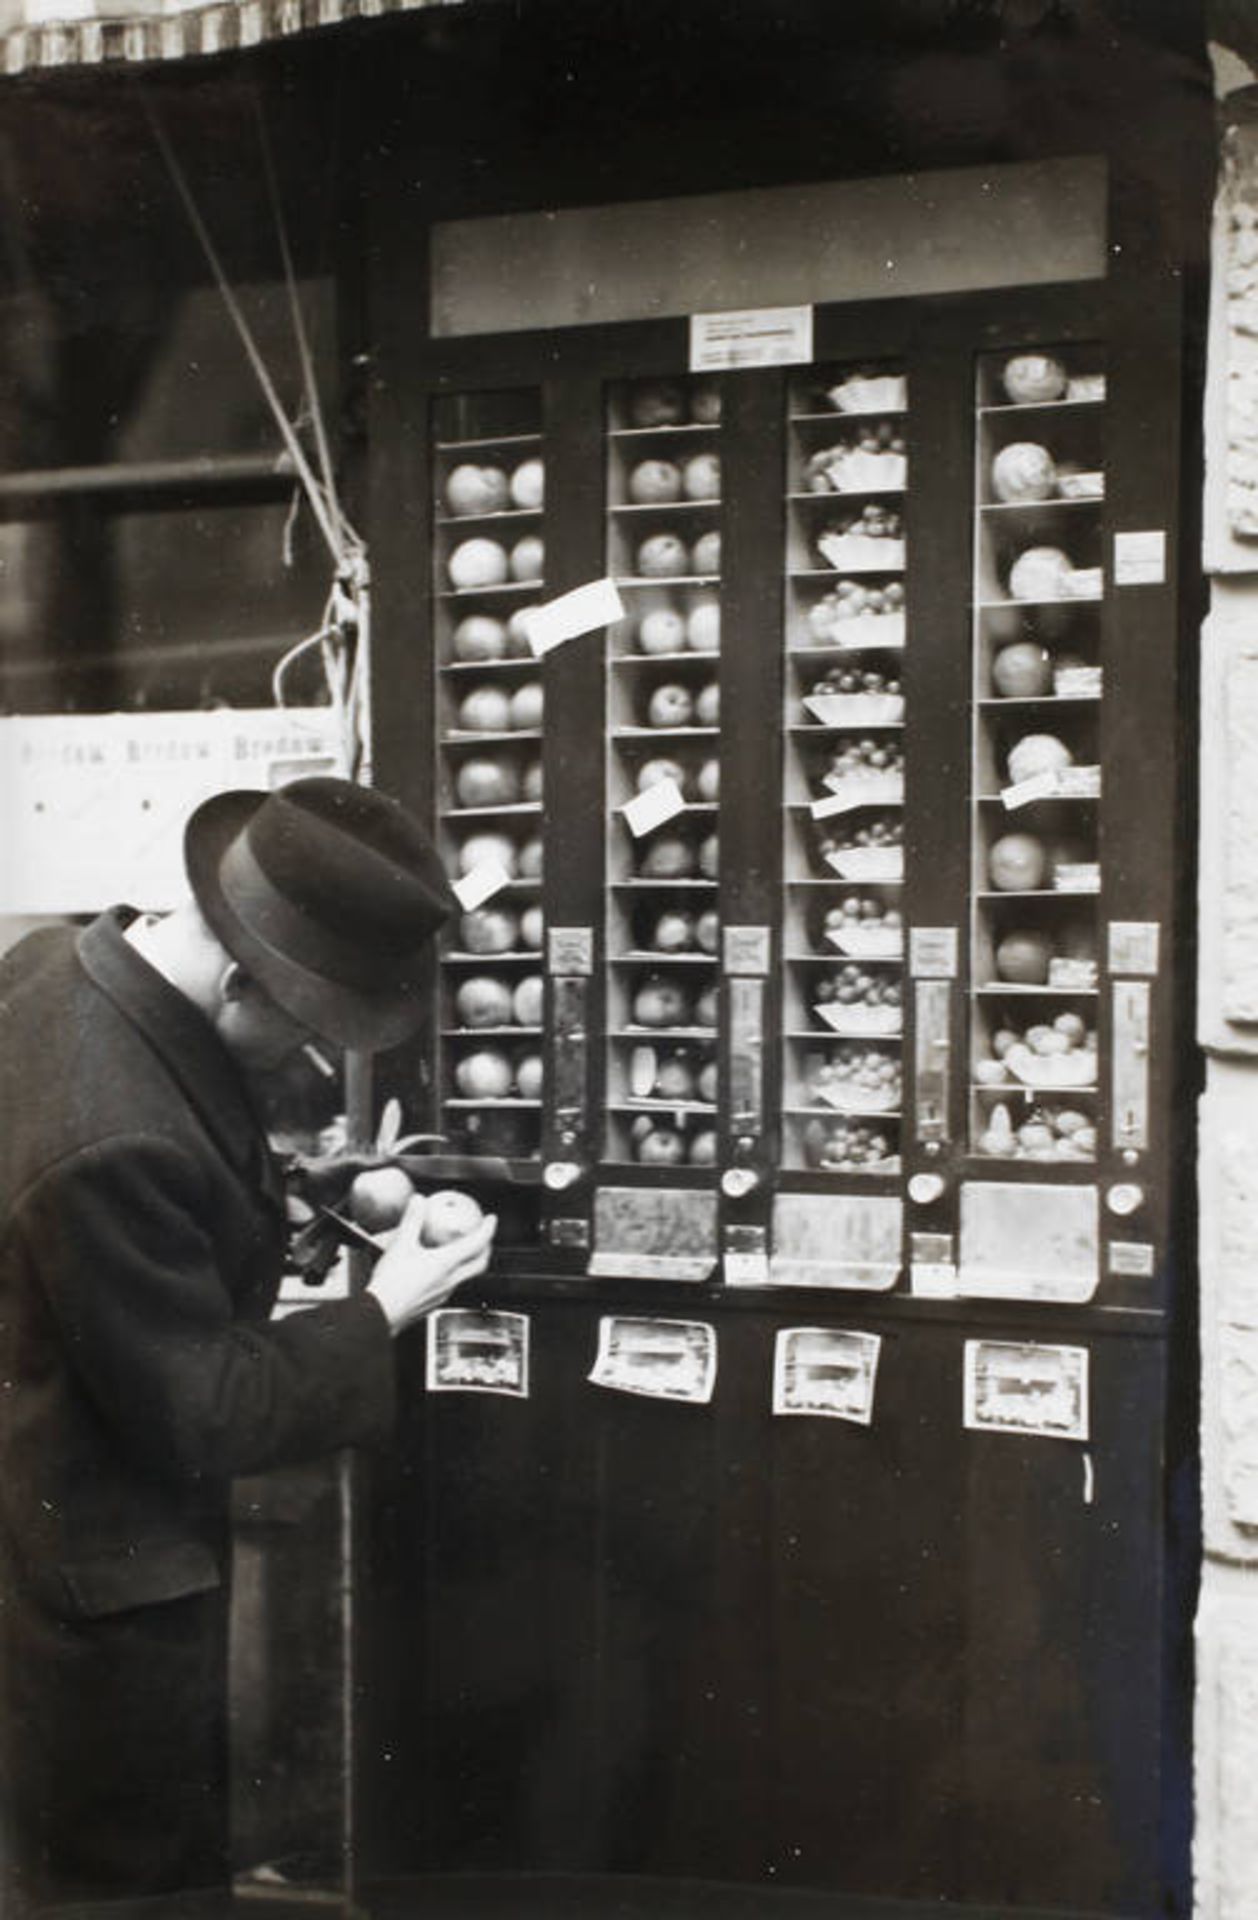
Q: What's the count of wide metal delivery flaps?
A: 3